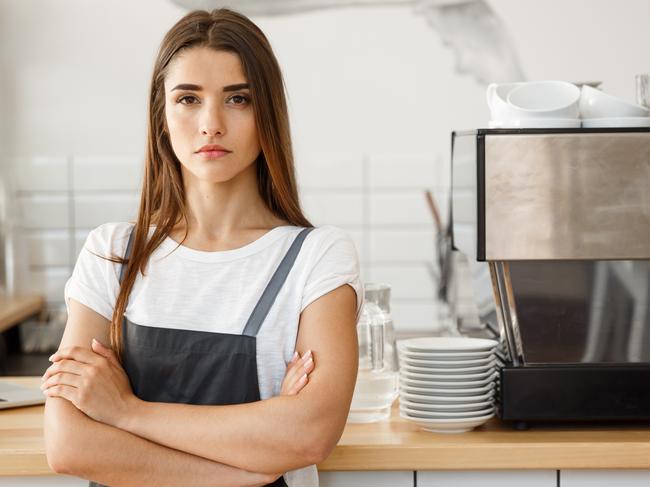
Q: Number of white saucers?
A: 11